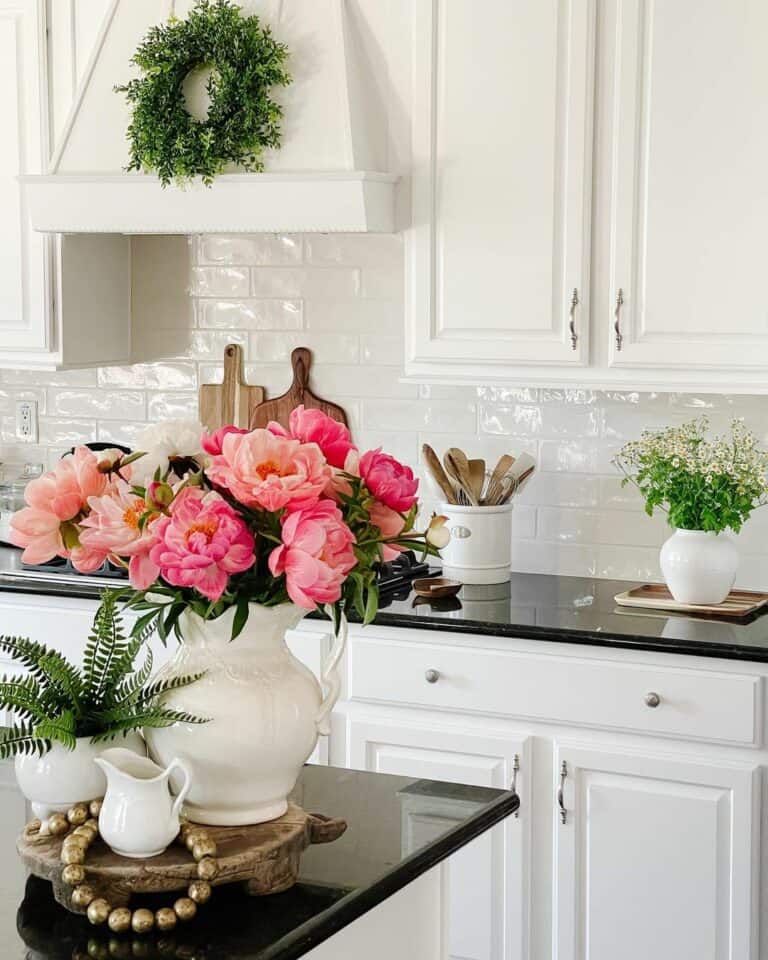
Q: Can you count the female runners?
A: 0